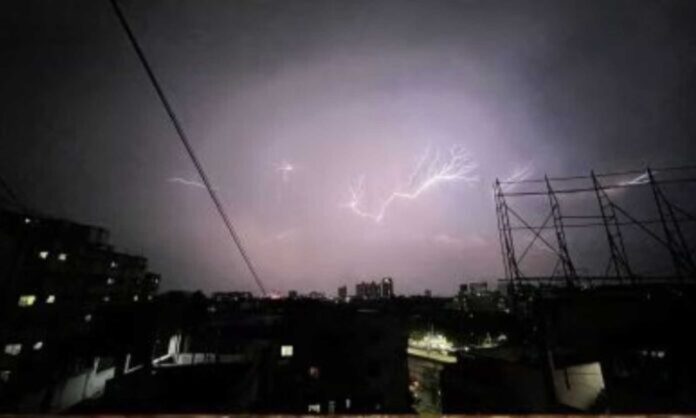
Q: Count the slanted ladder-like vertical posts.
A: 4